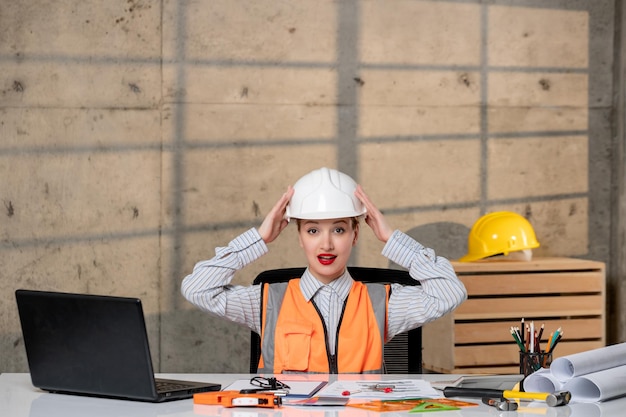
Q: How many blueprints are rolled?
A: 3